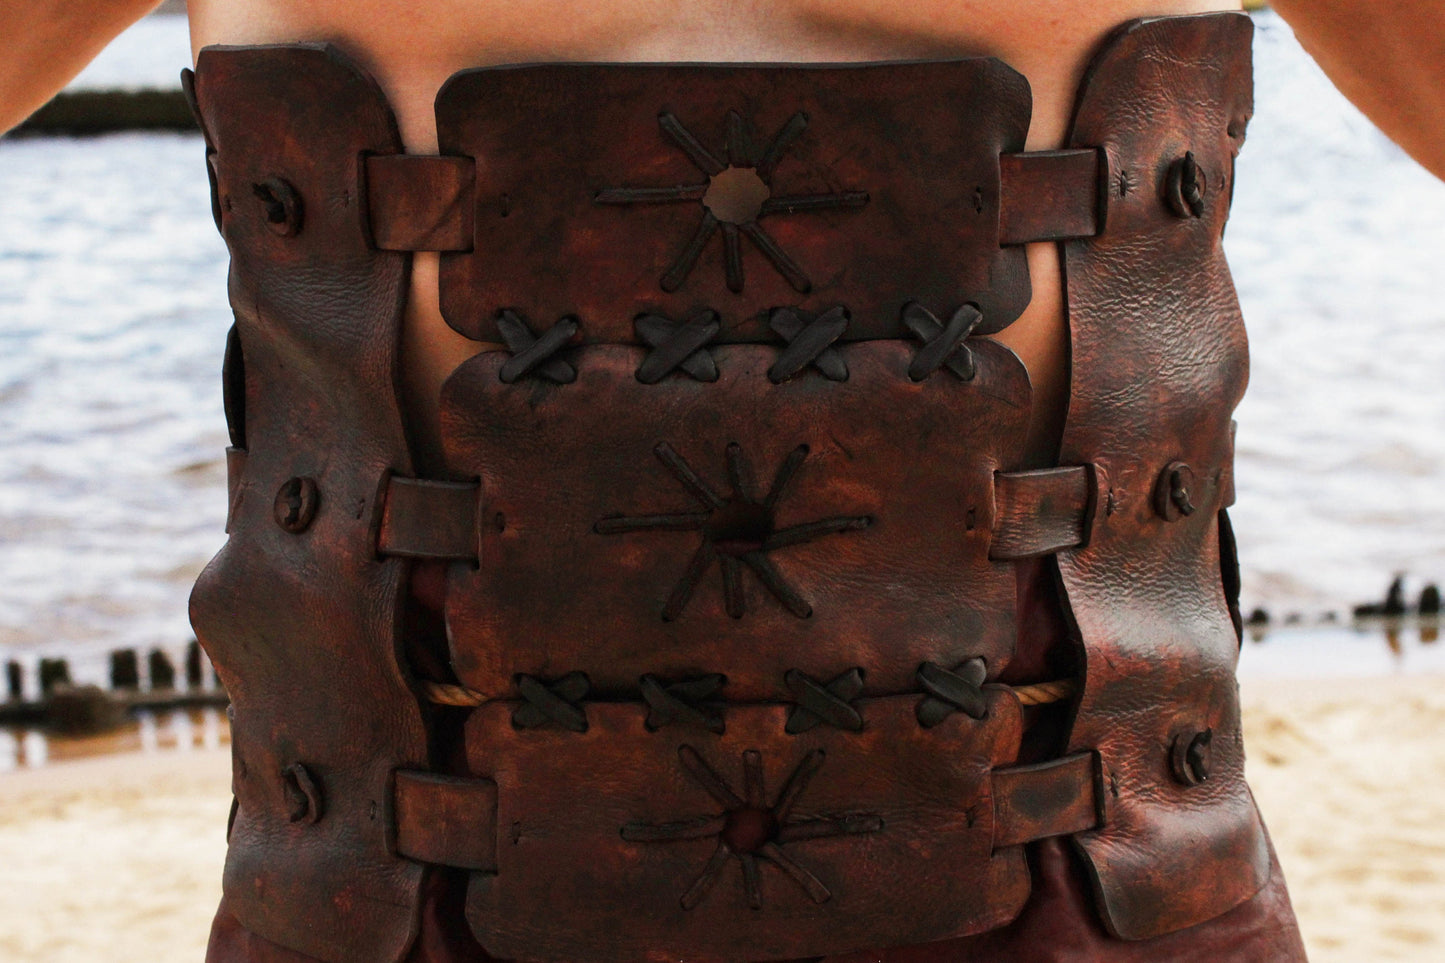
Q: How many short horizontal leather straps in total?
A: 6